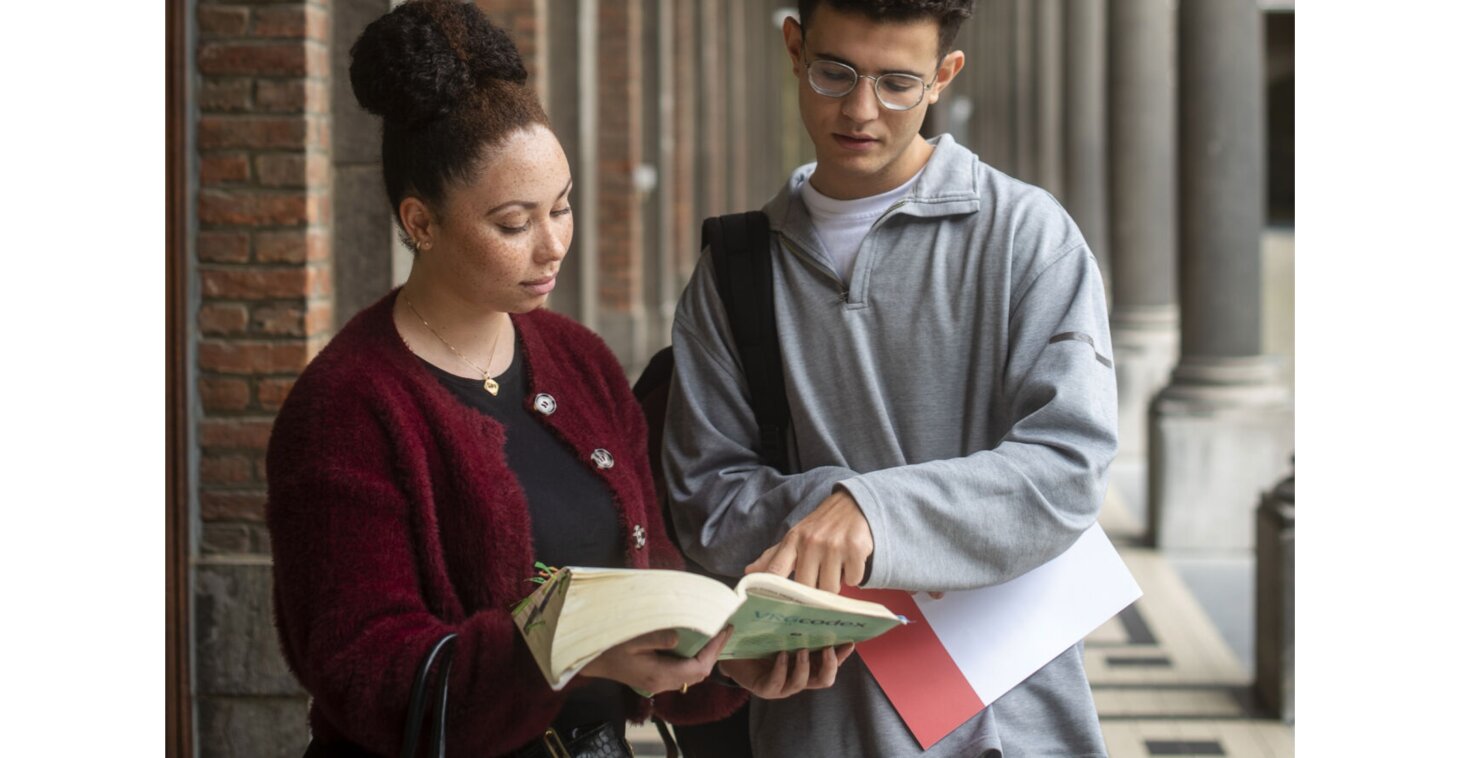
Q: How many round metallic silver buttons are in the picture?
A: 3